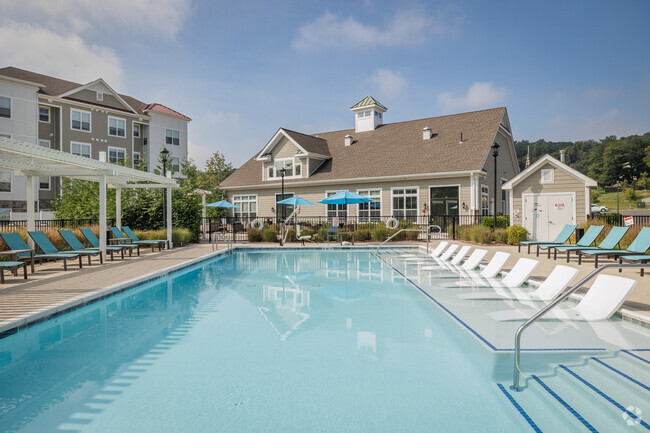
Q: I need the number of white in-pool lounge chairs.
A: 8